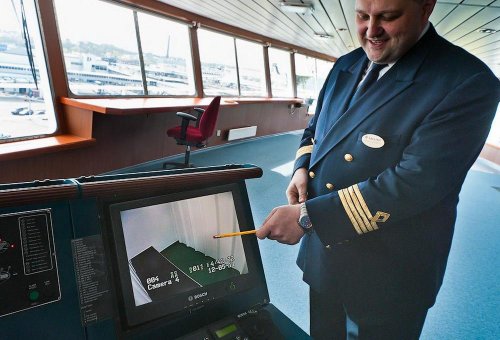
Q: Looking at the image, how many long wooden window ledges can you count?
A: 2